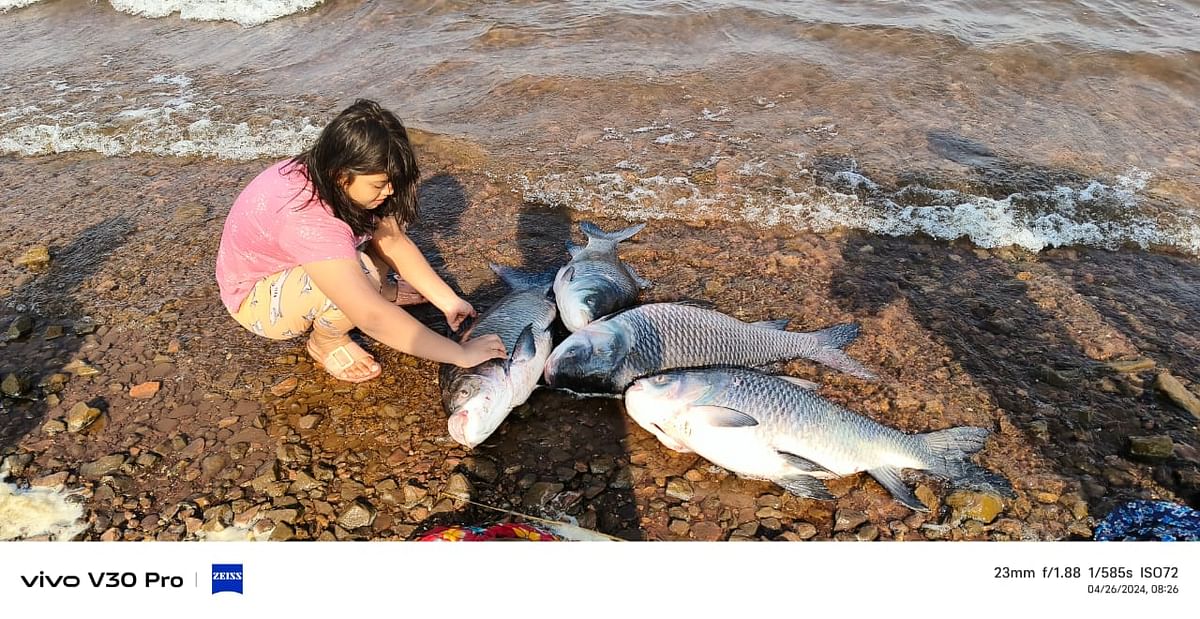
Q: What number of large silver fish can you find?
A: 4